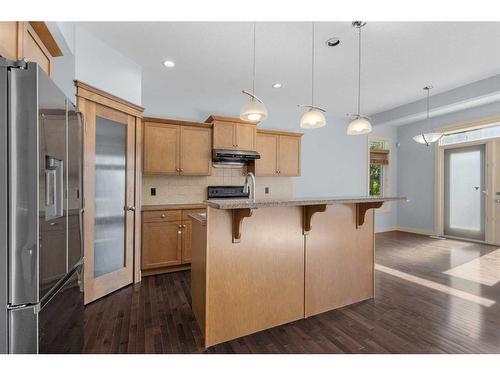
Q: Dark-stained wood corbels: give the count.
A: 3